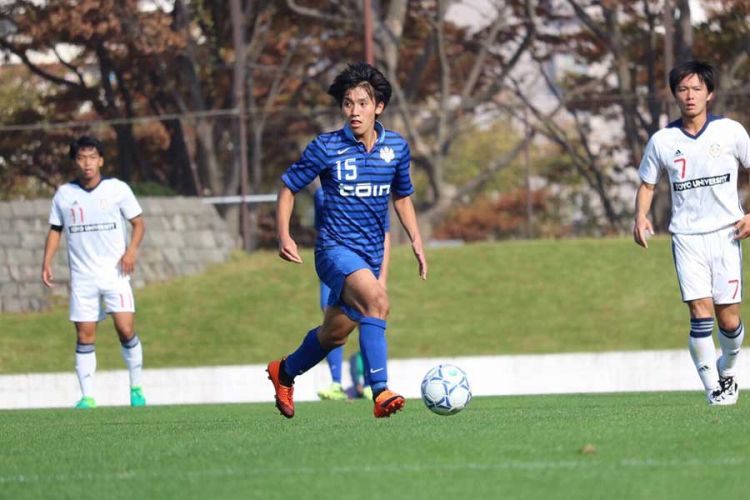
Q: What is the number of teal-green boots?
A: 2